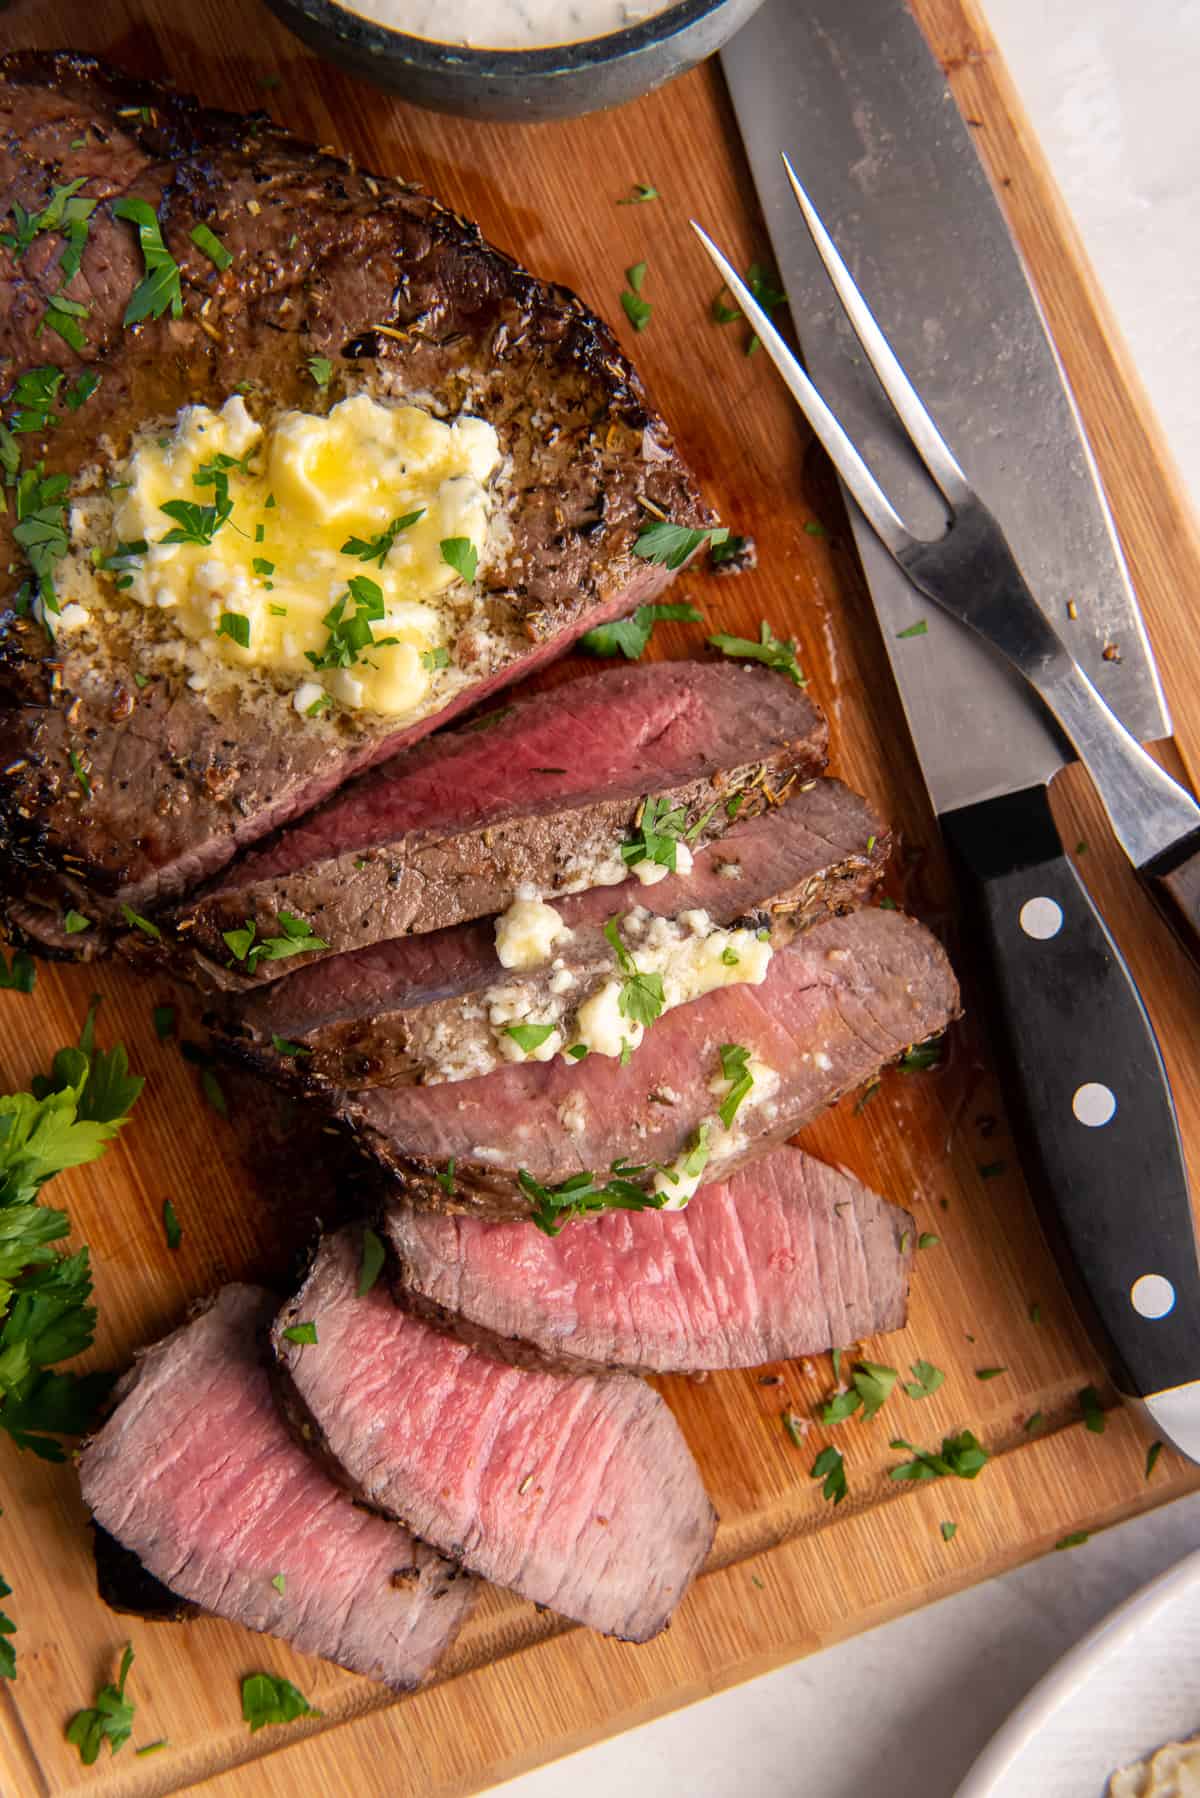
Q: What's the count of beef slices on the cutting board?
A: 6